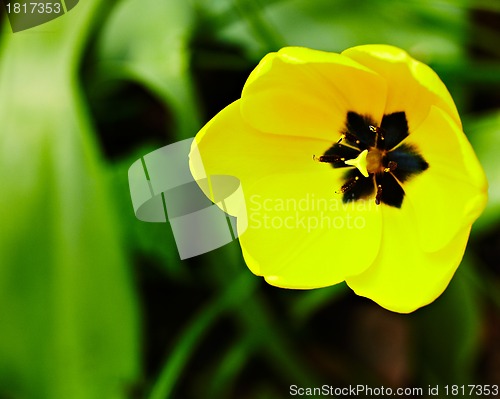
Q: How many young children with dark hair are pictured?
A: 0